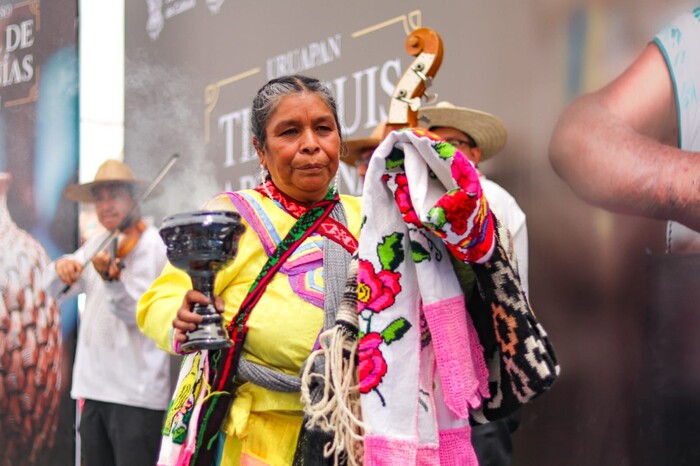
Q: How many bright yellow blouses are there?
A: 1